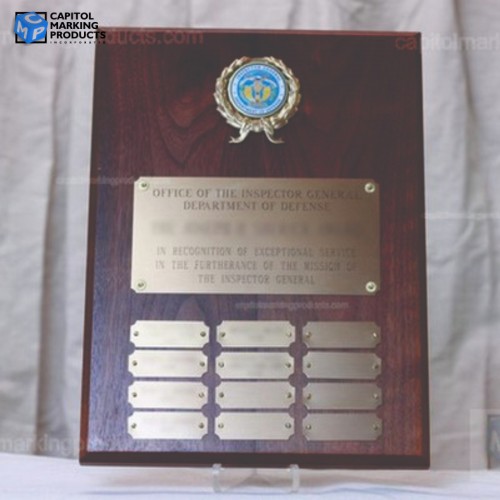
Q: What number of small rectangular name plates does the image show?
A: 12